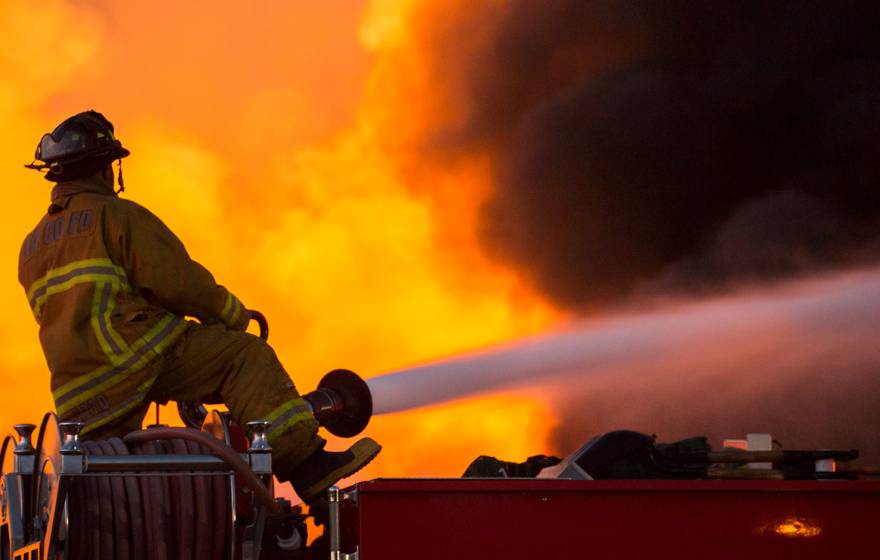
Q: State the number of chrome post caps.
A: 3